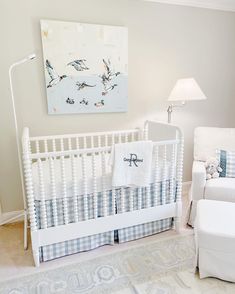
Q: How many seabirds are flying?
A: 5